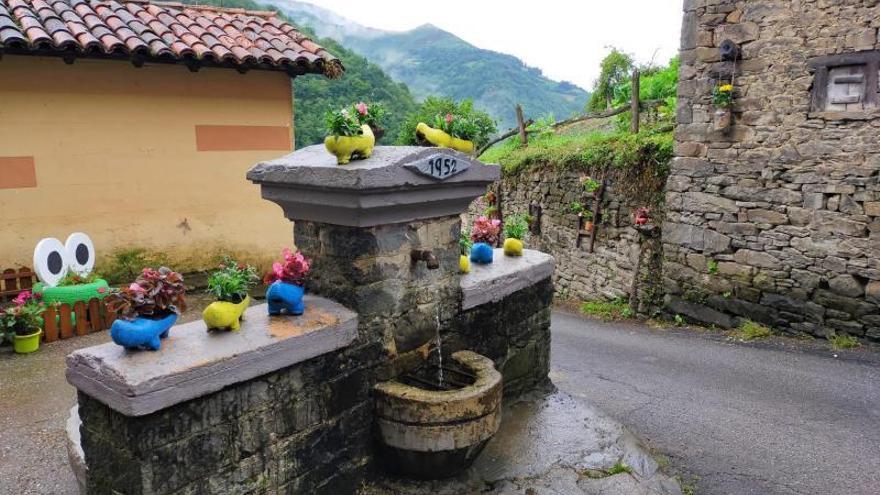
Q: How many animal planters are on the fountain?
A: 8